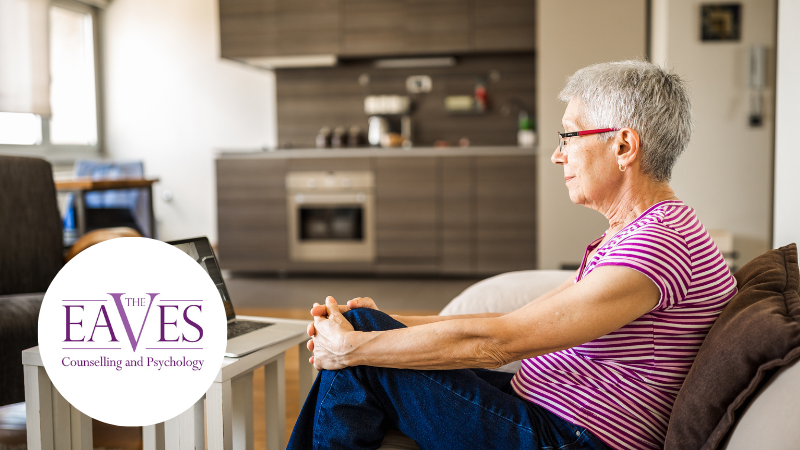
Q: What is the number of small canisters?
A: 3